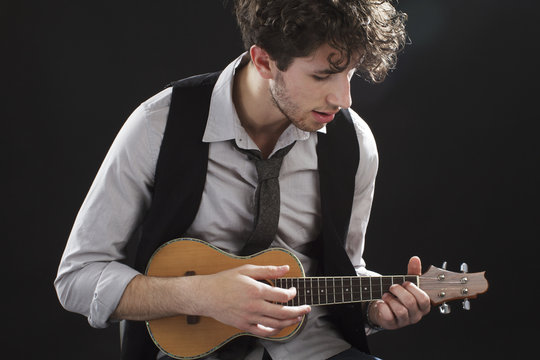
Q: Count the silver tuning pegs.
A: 4